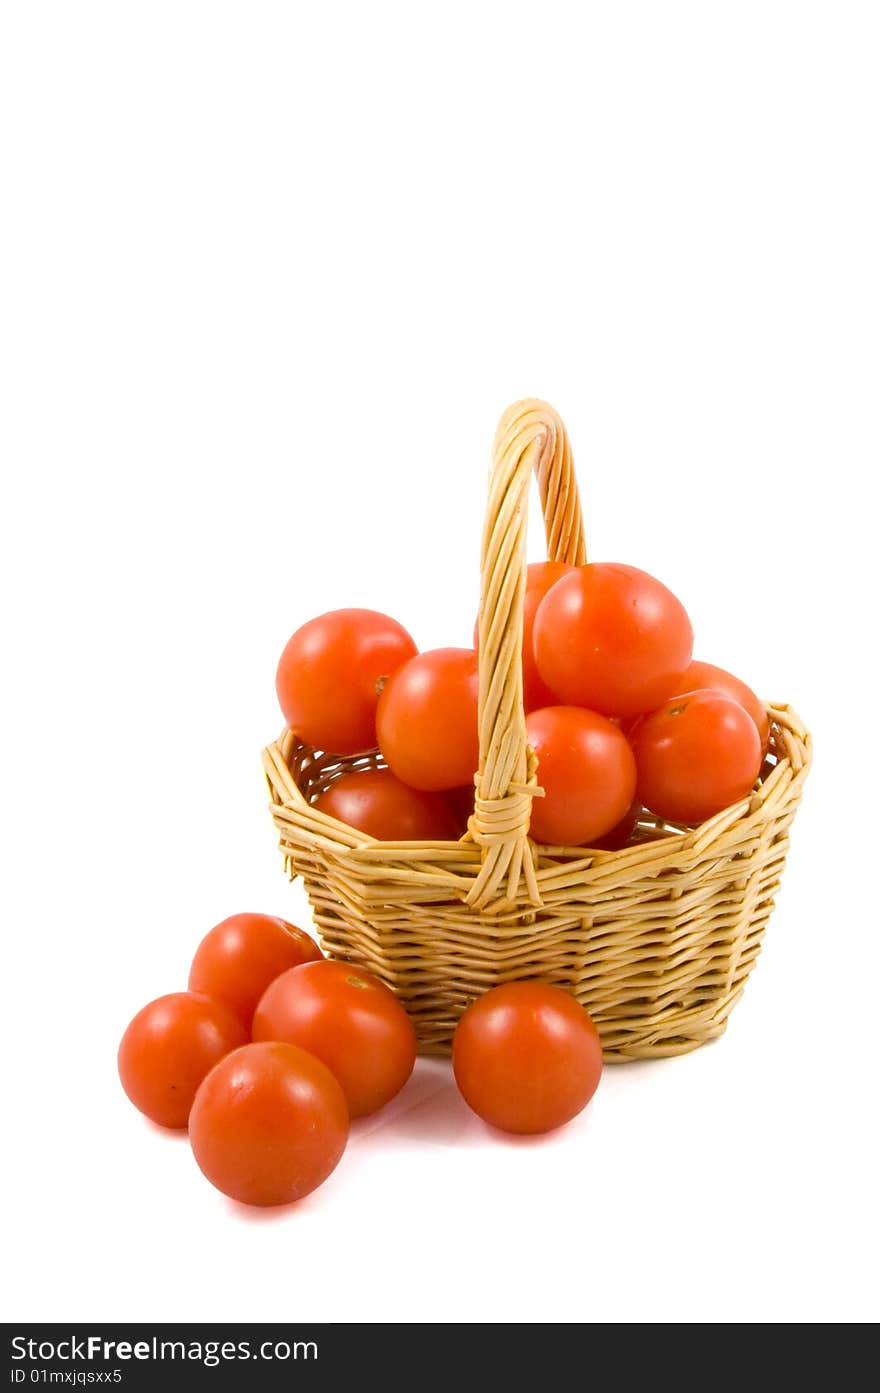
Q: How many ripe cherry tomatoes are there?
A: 13